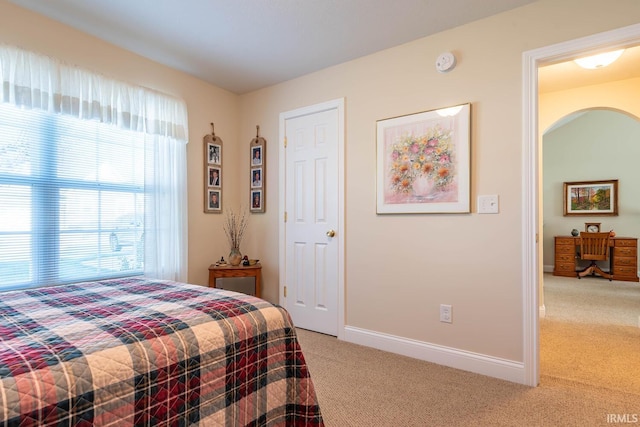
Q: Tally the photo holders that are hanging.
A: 2